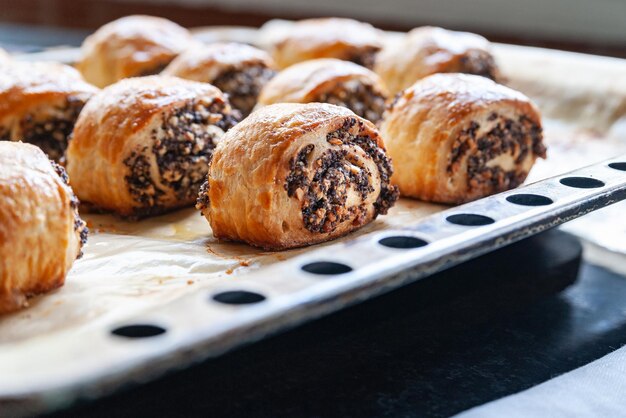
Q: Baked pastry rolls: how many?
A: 10